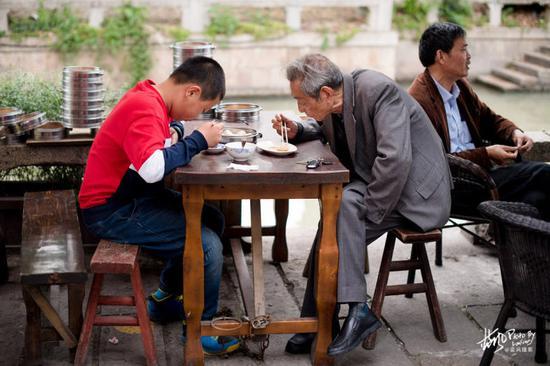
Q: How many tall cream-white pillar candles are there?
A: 0